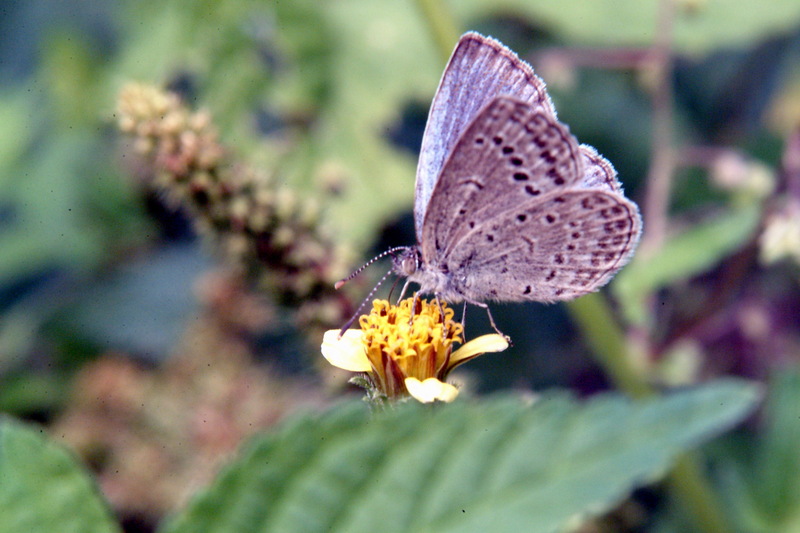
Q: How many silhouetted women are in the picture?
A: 0